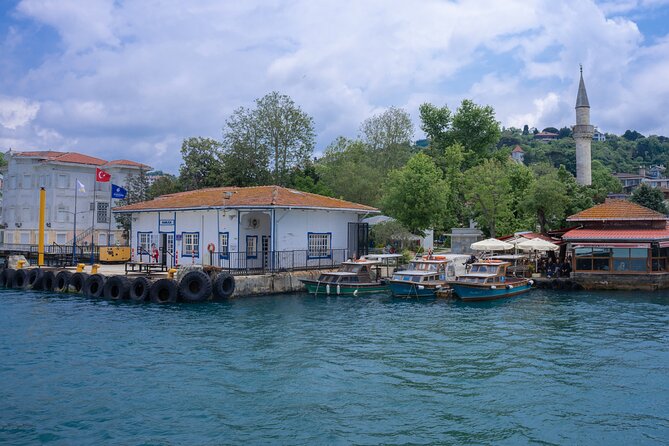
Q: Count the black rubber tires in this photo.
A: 12